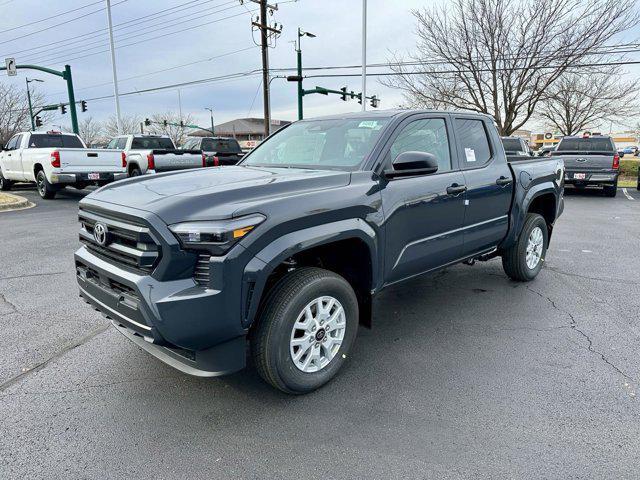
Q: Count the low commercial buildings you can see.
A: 2